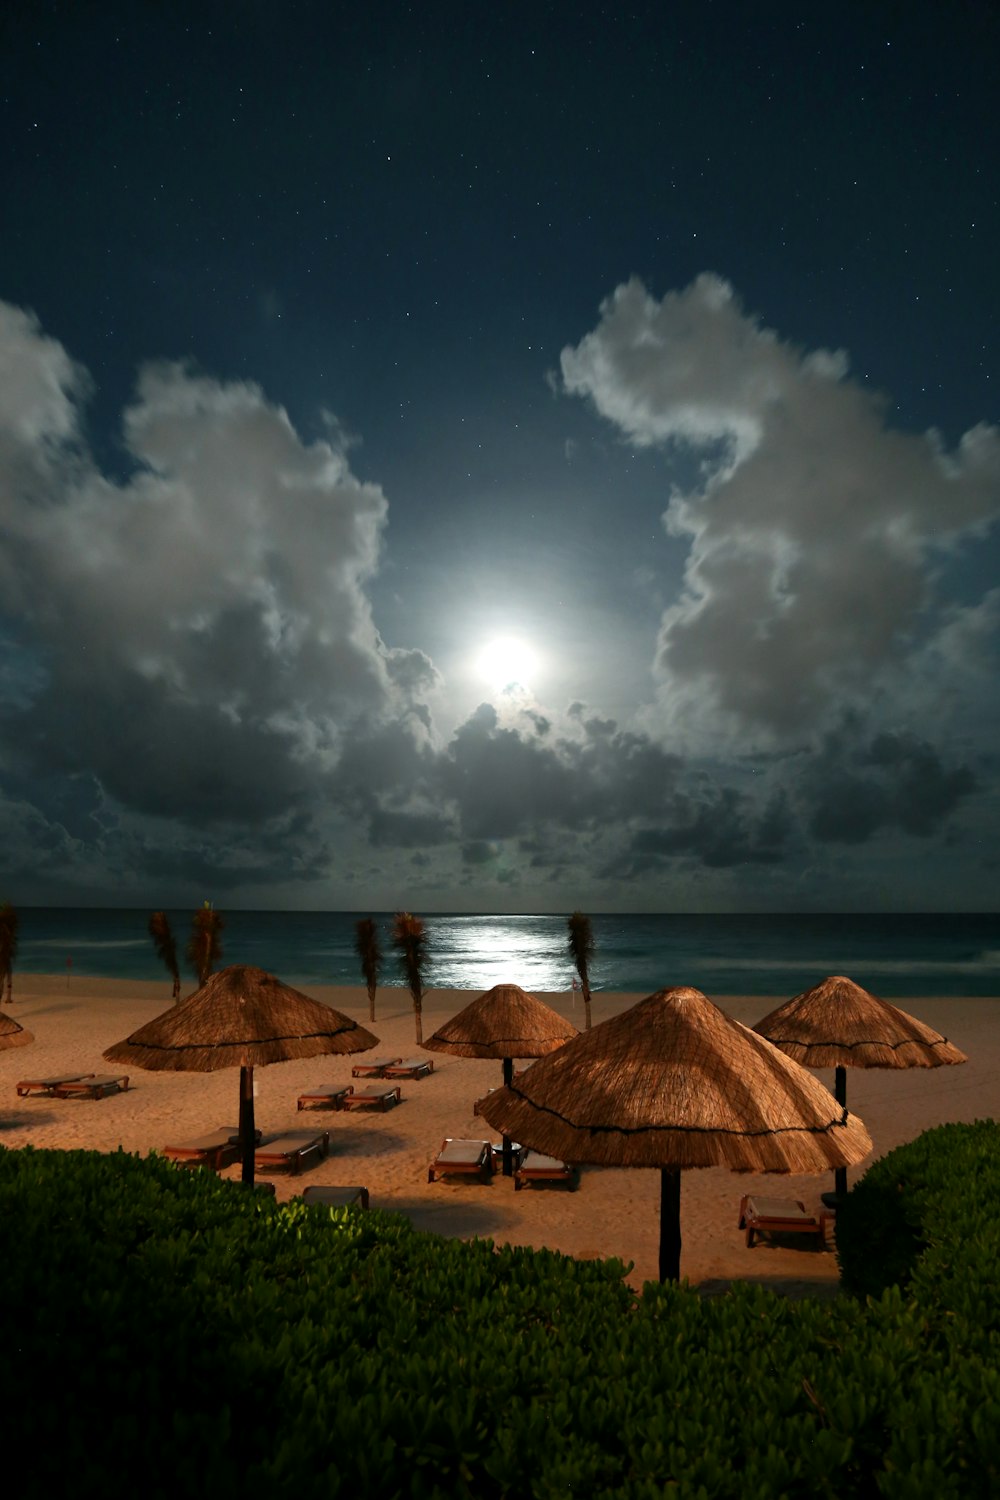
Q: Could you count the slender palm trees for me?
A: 6